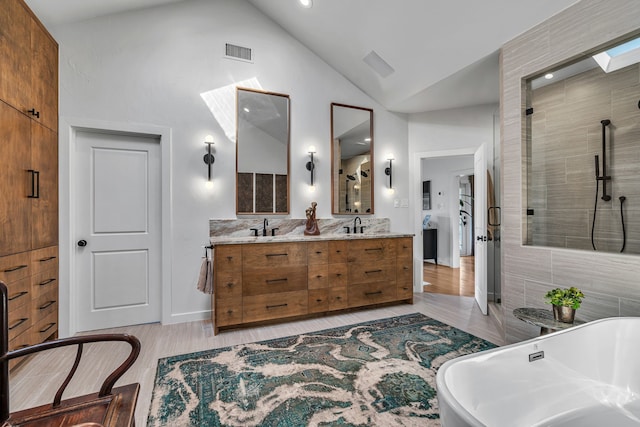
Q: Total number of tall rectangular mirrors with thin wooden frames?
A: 2